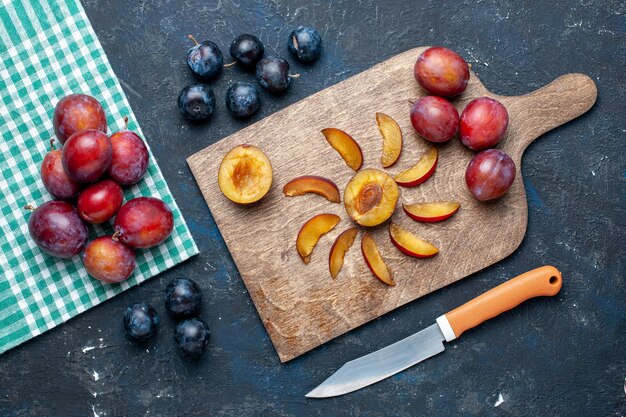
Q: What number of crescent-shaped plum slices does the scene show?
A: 9